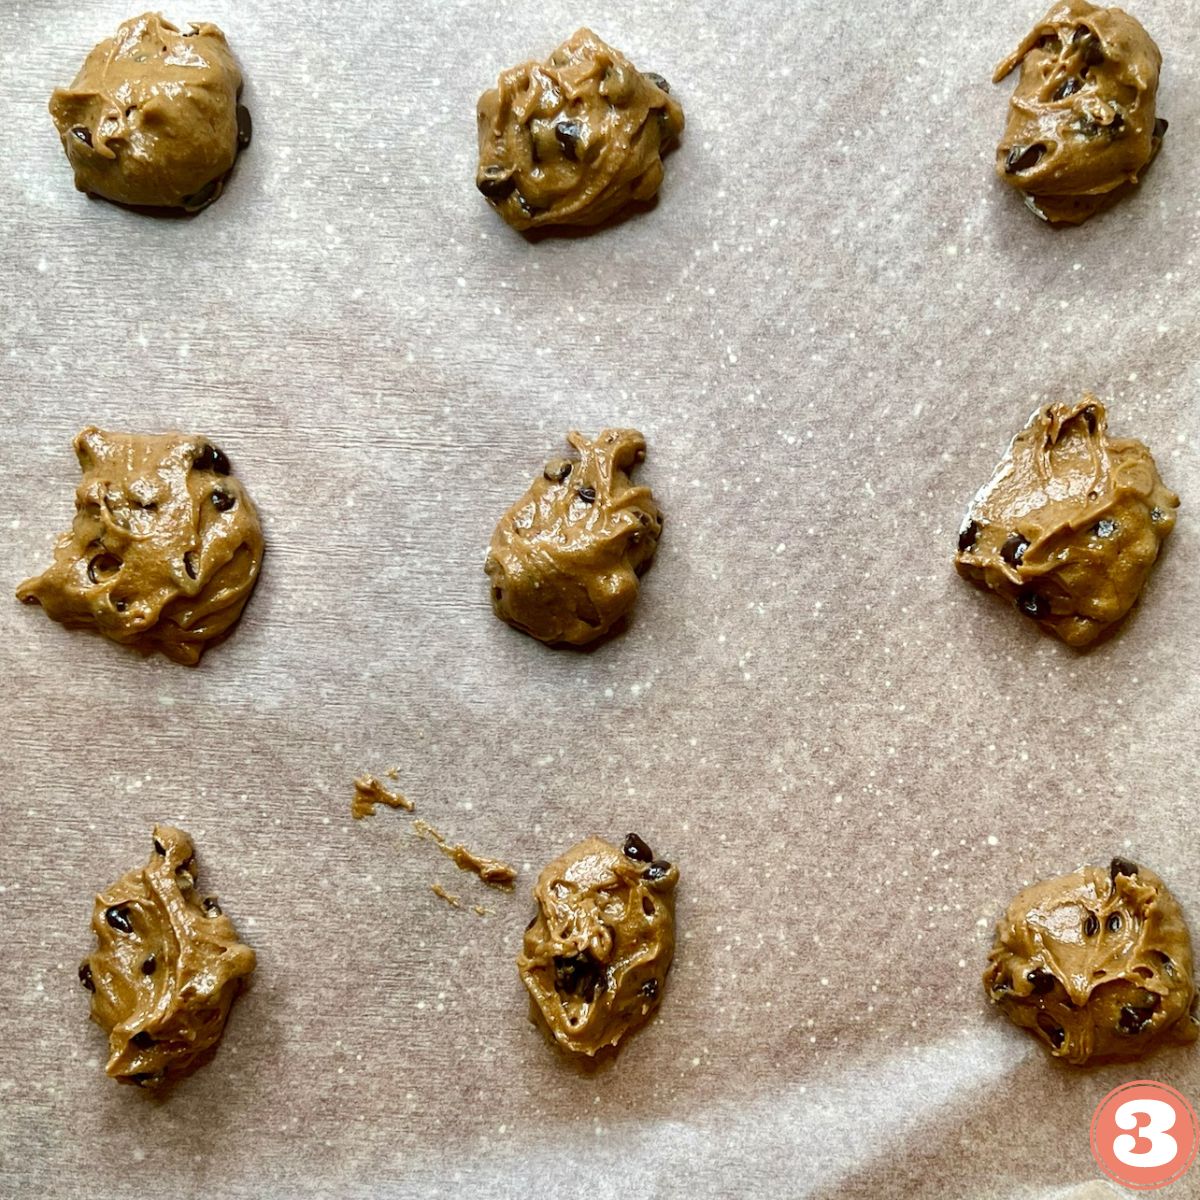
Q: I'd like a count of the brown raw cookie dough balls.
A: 9